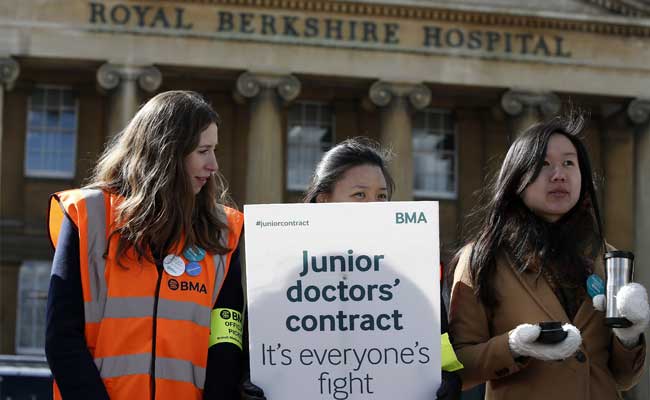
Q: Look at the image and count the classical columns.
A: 6